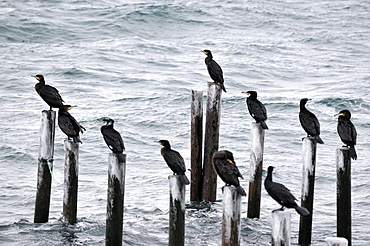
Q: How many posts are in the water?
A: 12